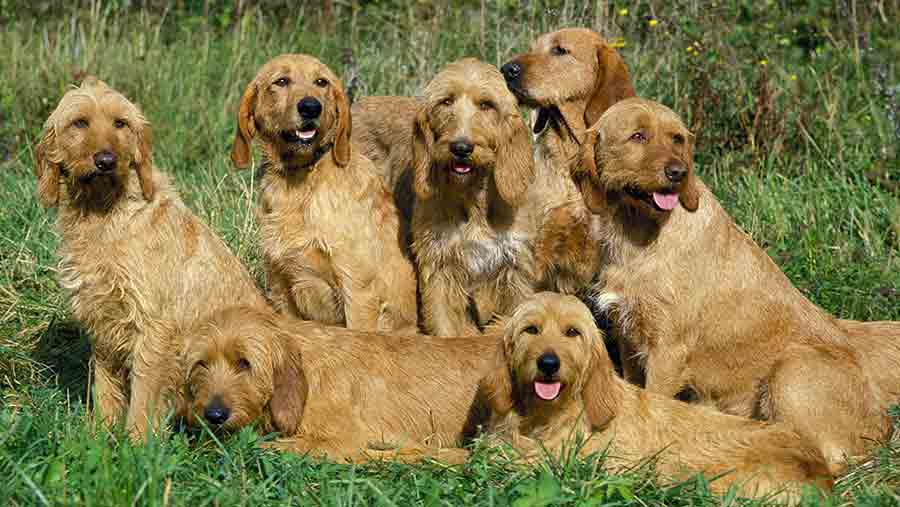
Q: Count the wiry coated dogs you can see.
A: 7